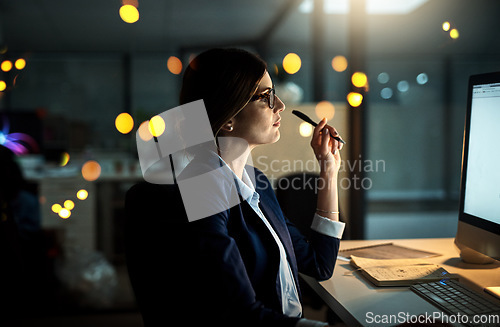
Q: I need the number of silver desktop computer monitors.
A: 1